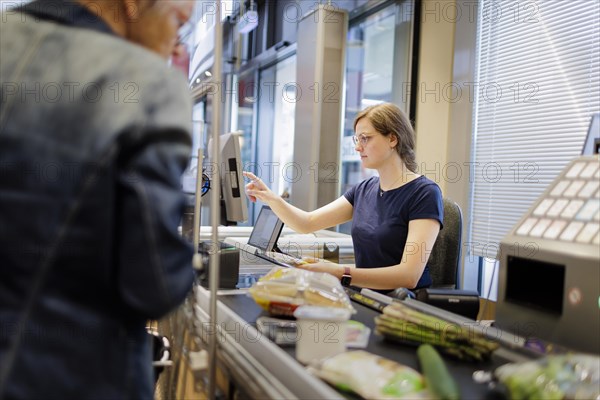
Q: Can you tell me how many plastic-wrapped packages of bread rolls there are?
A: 1